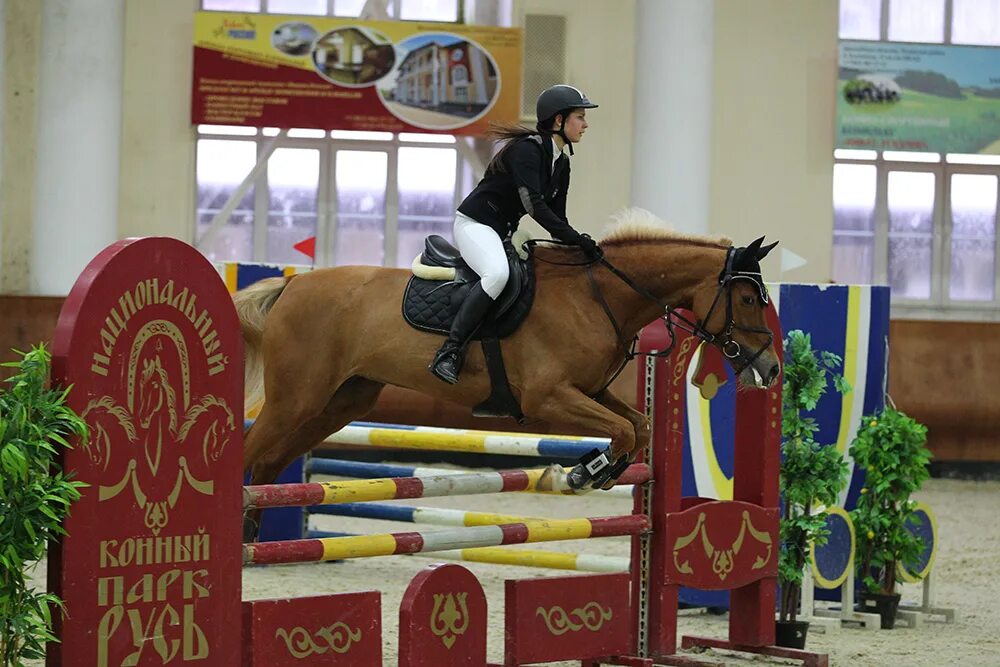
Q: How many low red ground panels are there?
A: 3